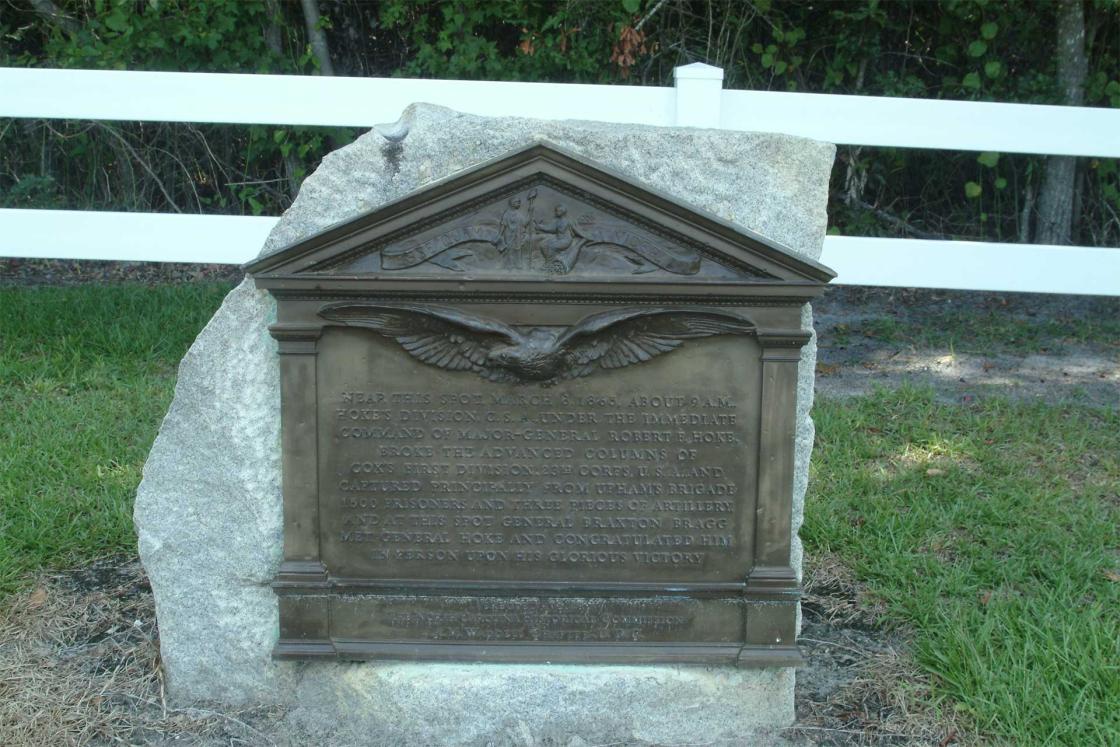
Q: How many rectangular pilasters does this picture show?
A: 2